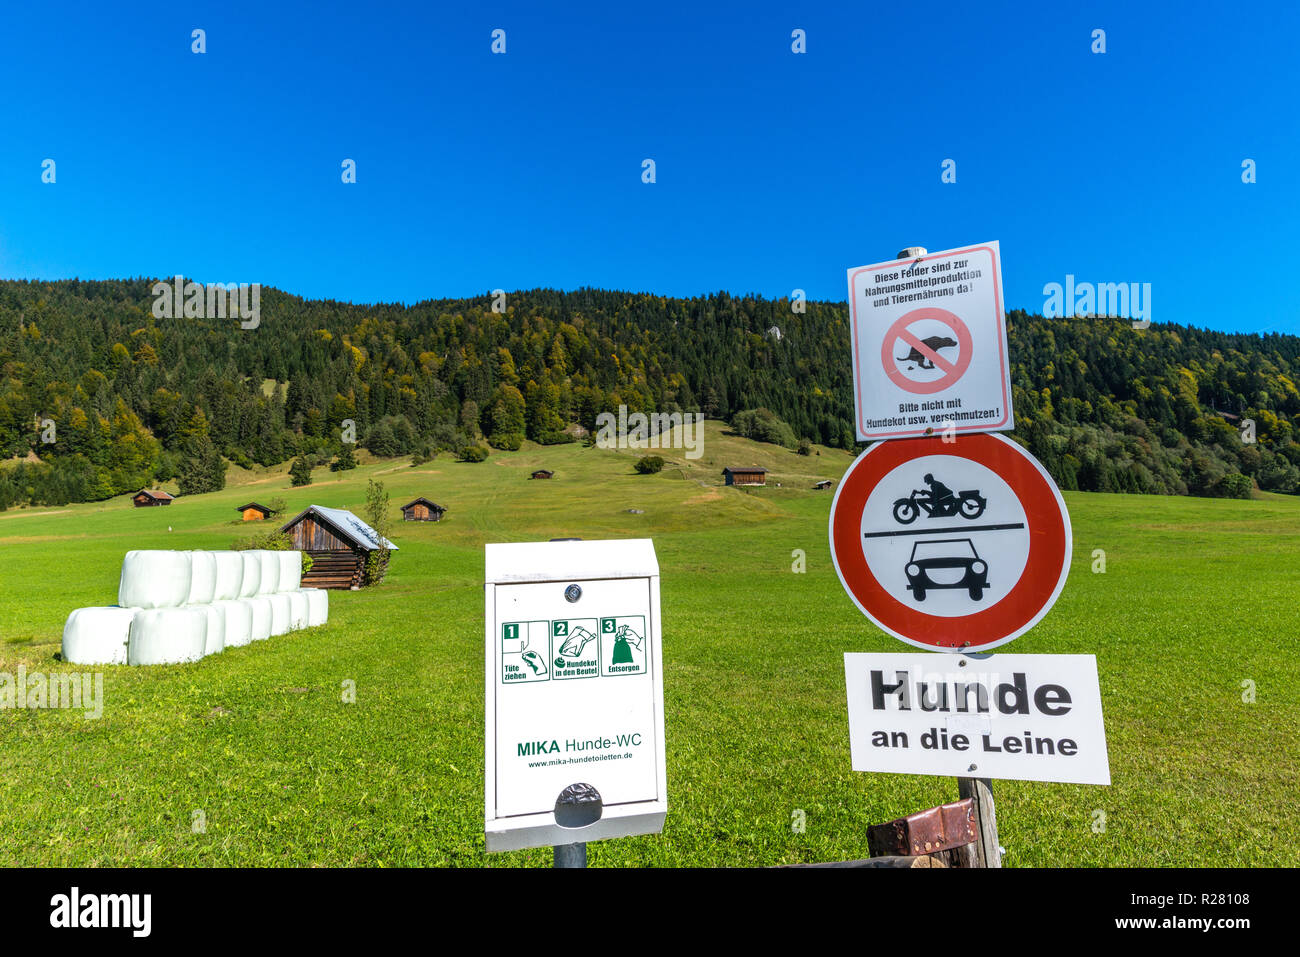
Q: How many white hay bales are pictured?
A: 14